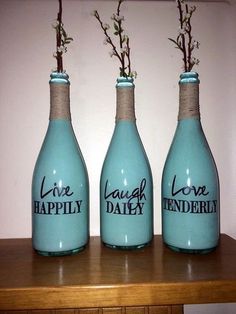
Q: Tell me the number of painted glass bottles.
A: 3